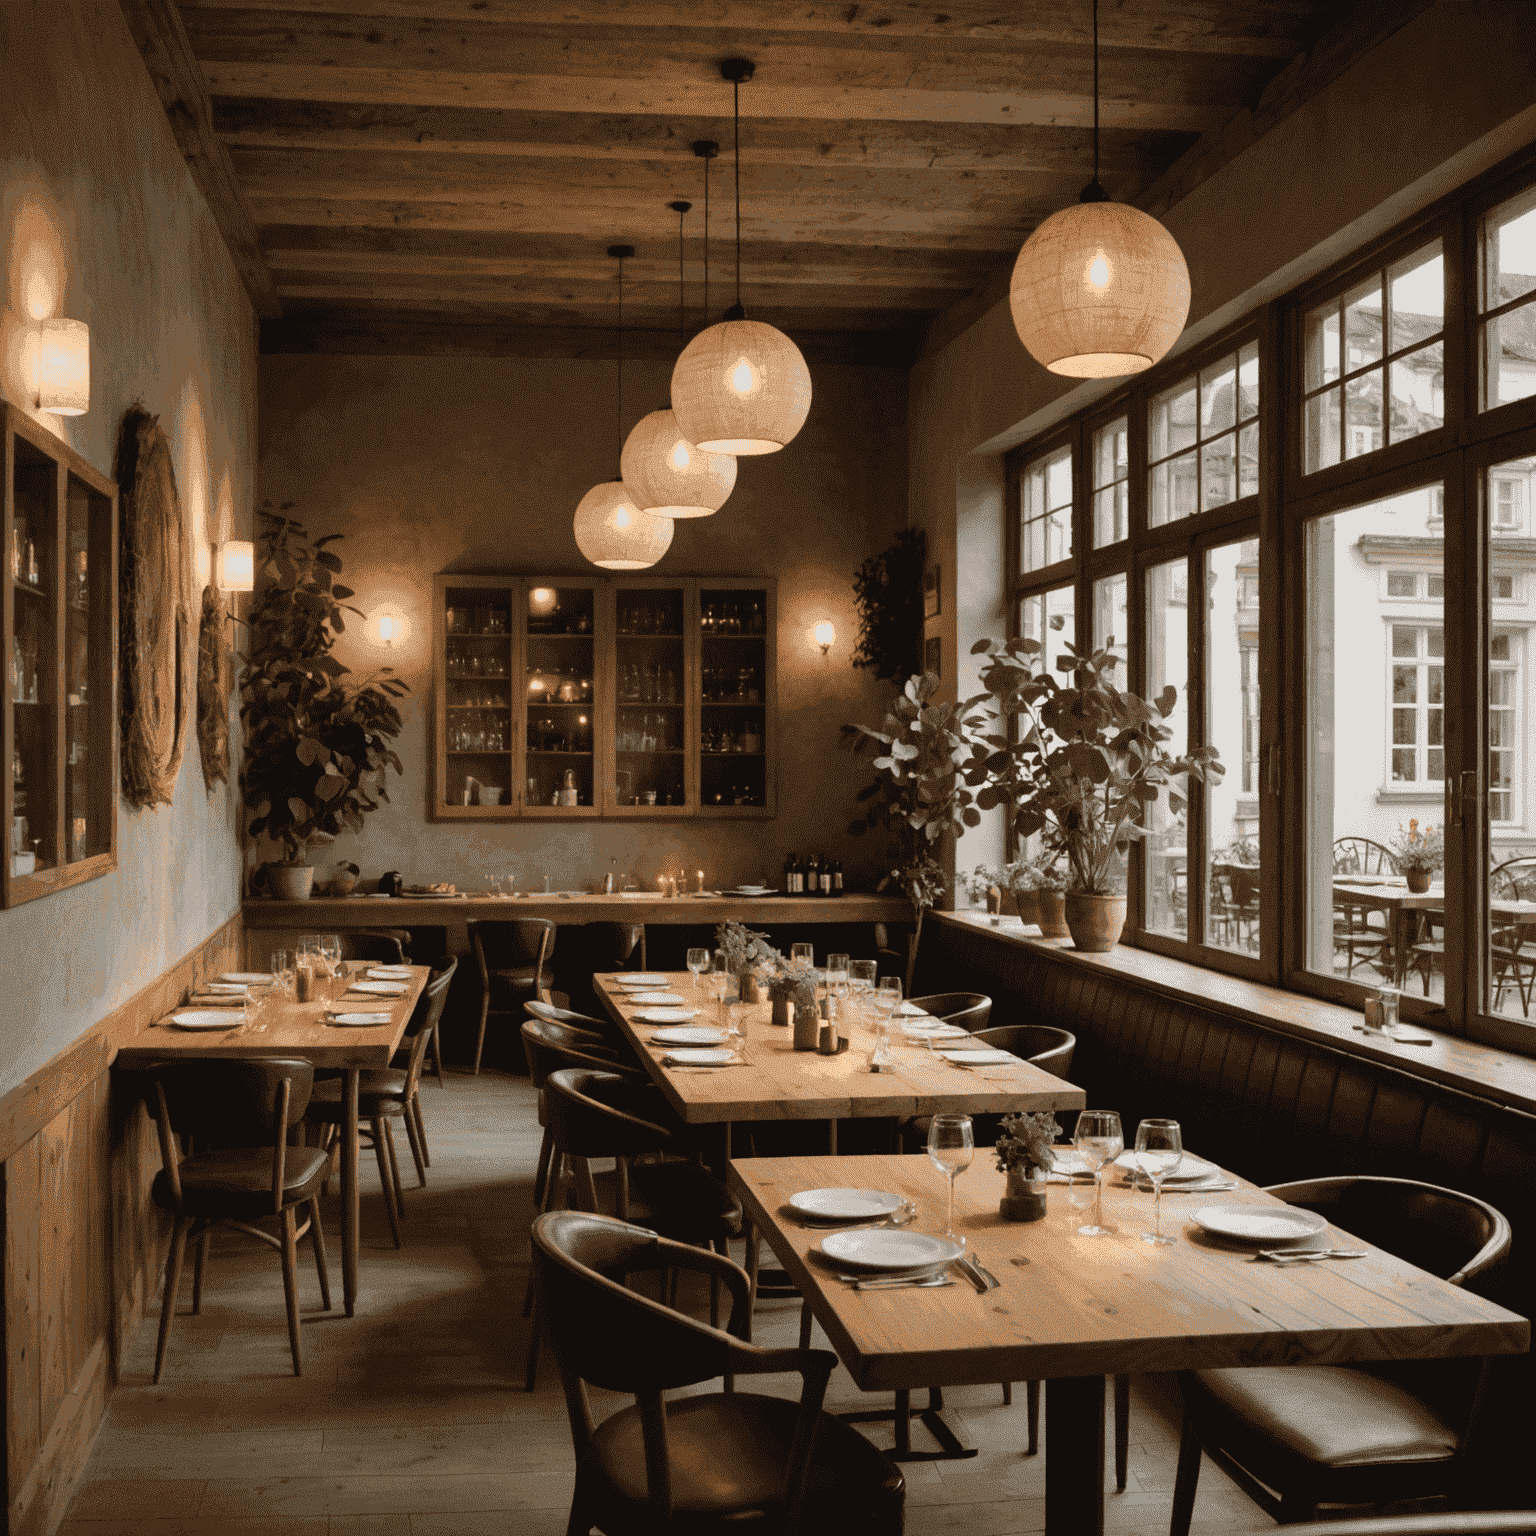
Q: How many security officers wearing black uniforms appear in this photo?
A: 0